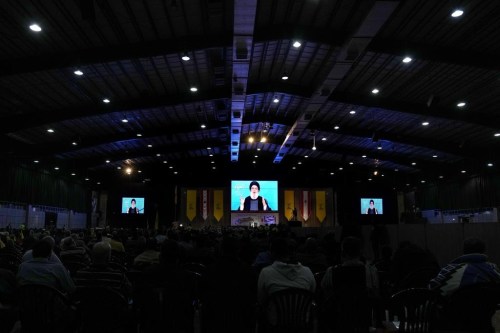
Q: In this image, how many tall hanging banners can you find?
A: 6